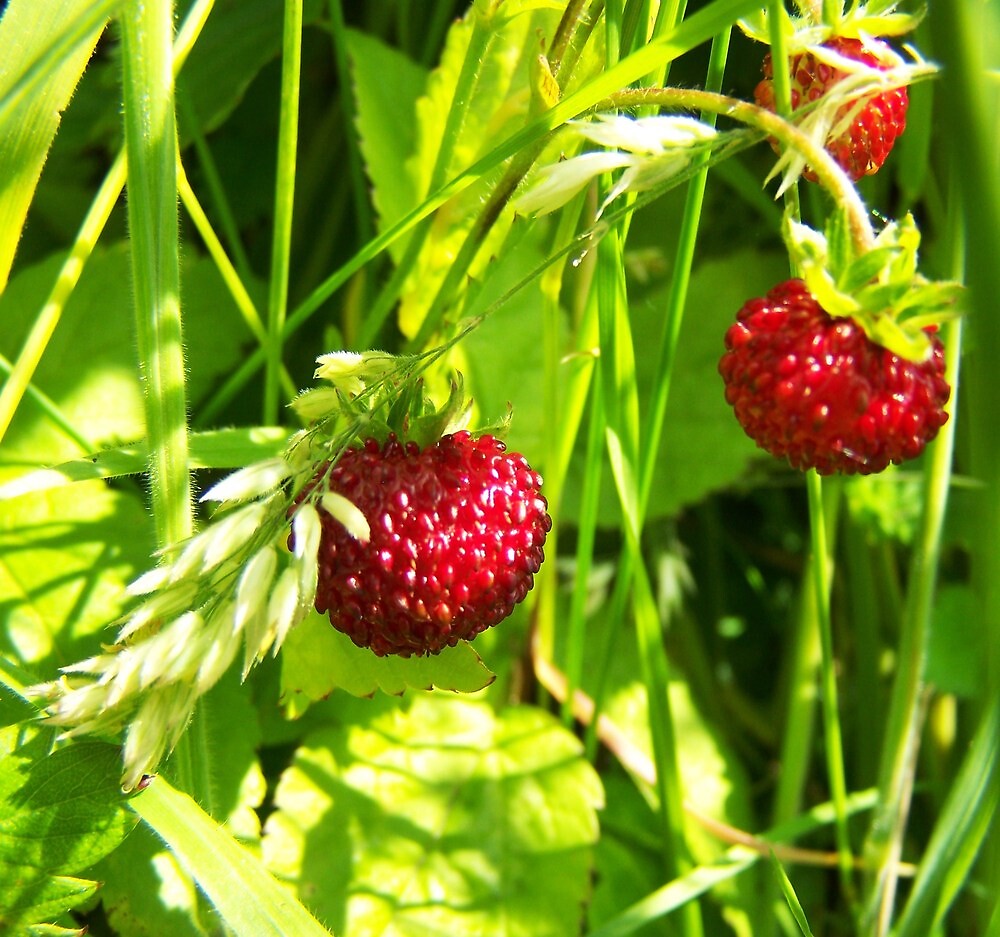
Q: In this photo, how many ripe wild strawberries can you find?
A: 3